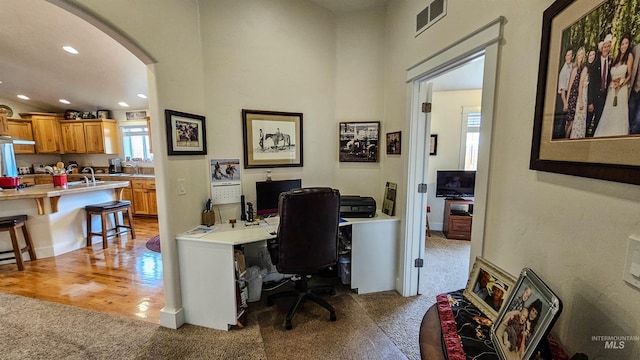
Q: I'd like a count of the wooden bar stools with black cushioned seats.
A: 2